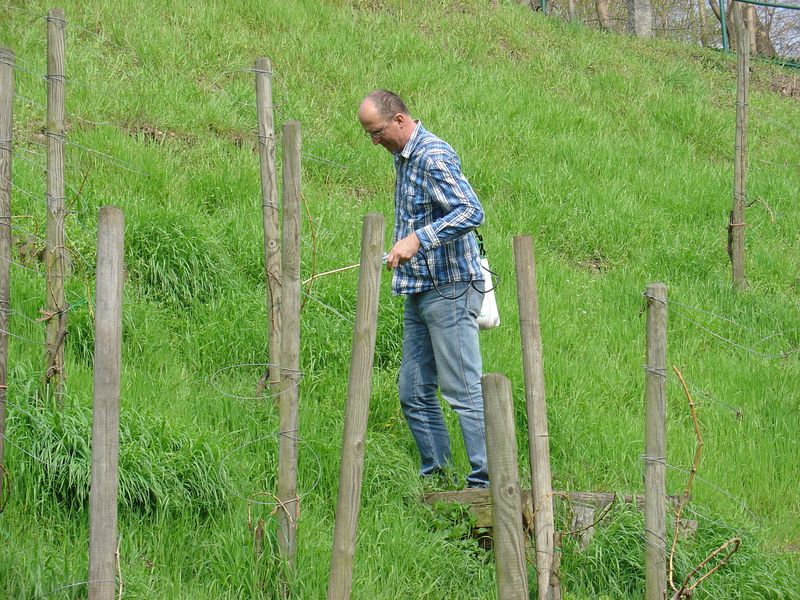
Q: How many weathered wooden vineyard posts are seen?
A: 10